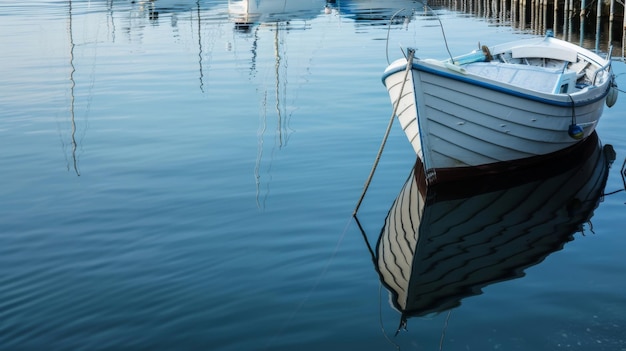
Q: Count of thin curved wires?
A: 2